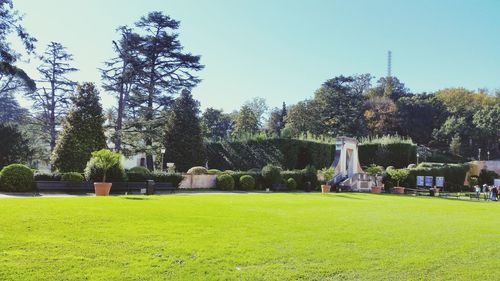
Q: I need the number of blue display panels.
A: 3